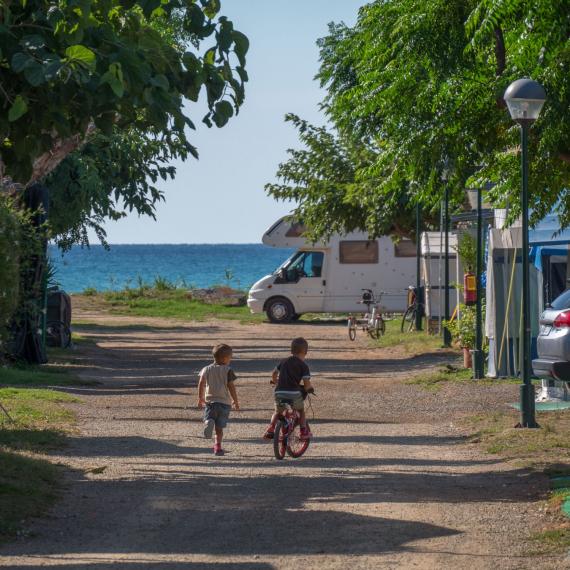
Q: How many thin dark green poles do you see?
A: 4